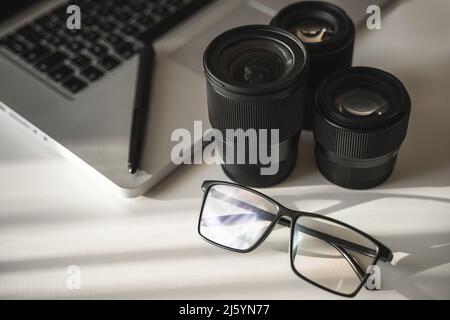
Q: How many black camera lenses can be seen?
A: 3